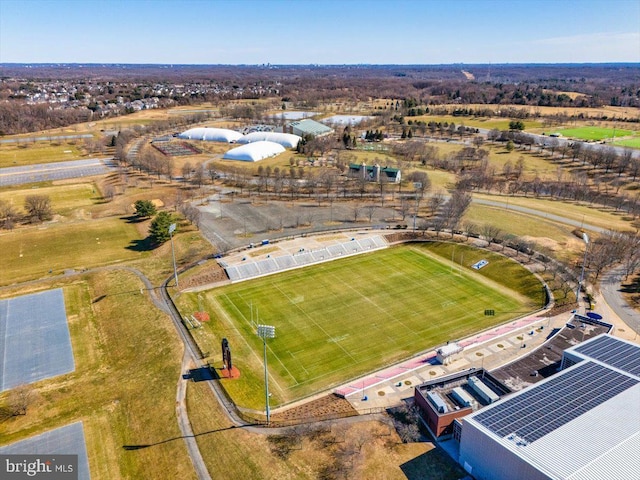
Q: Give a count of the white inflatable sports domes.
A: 3